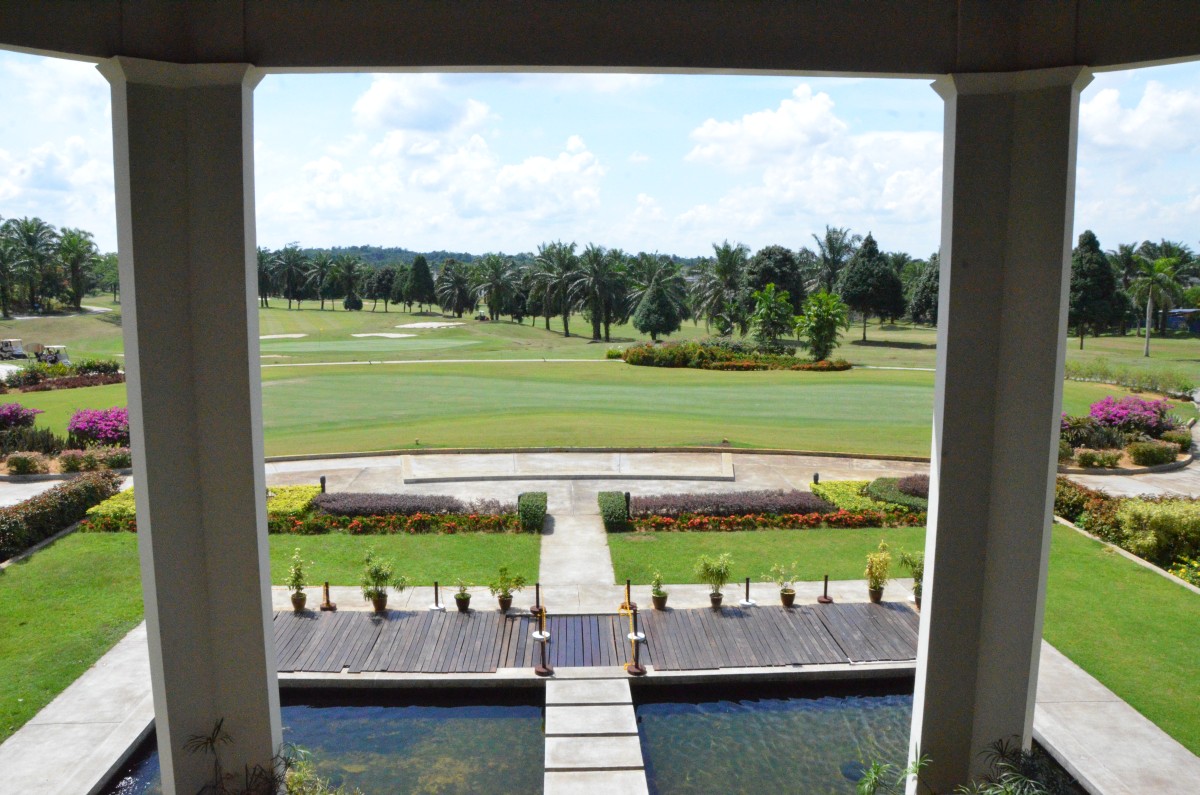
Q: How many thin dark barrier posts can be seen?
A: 10